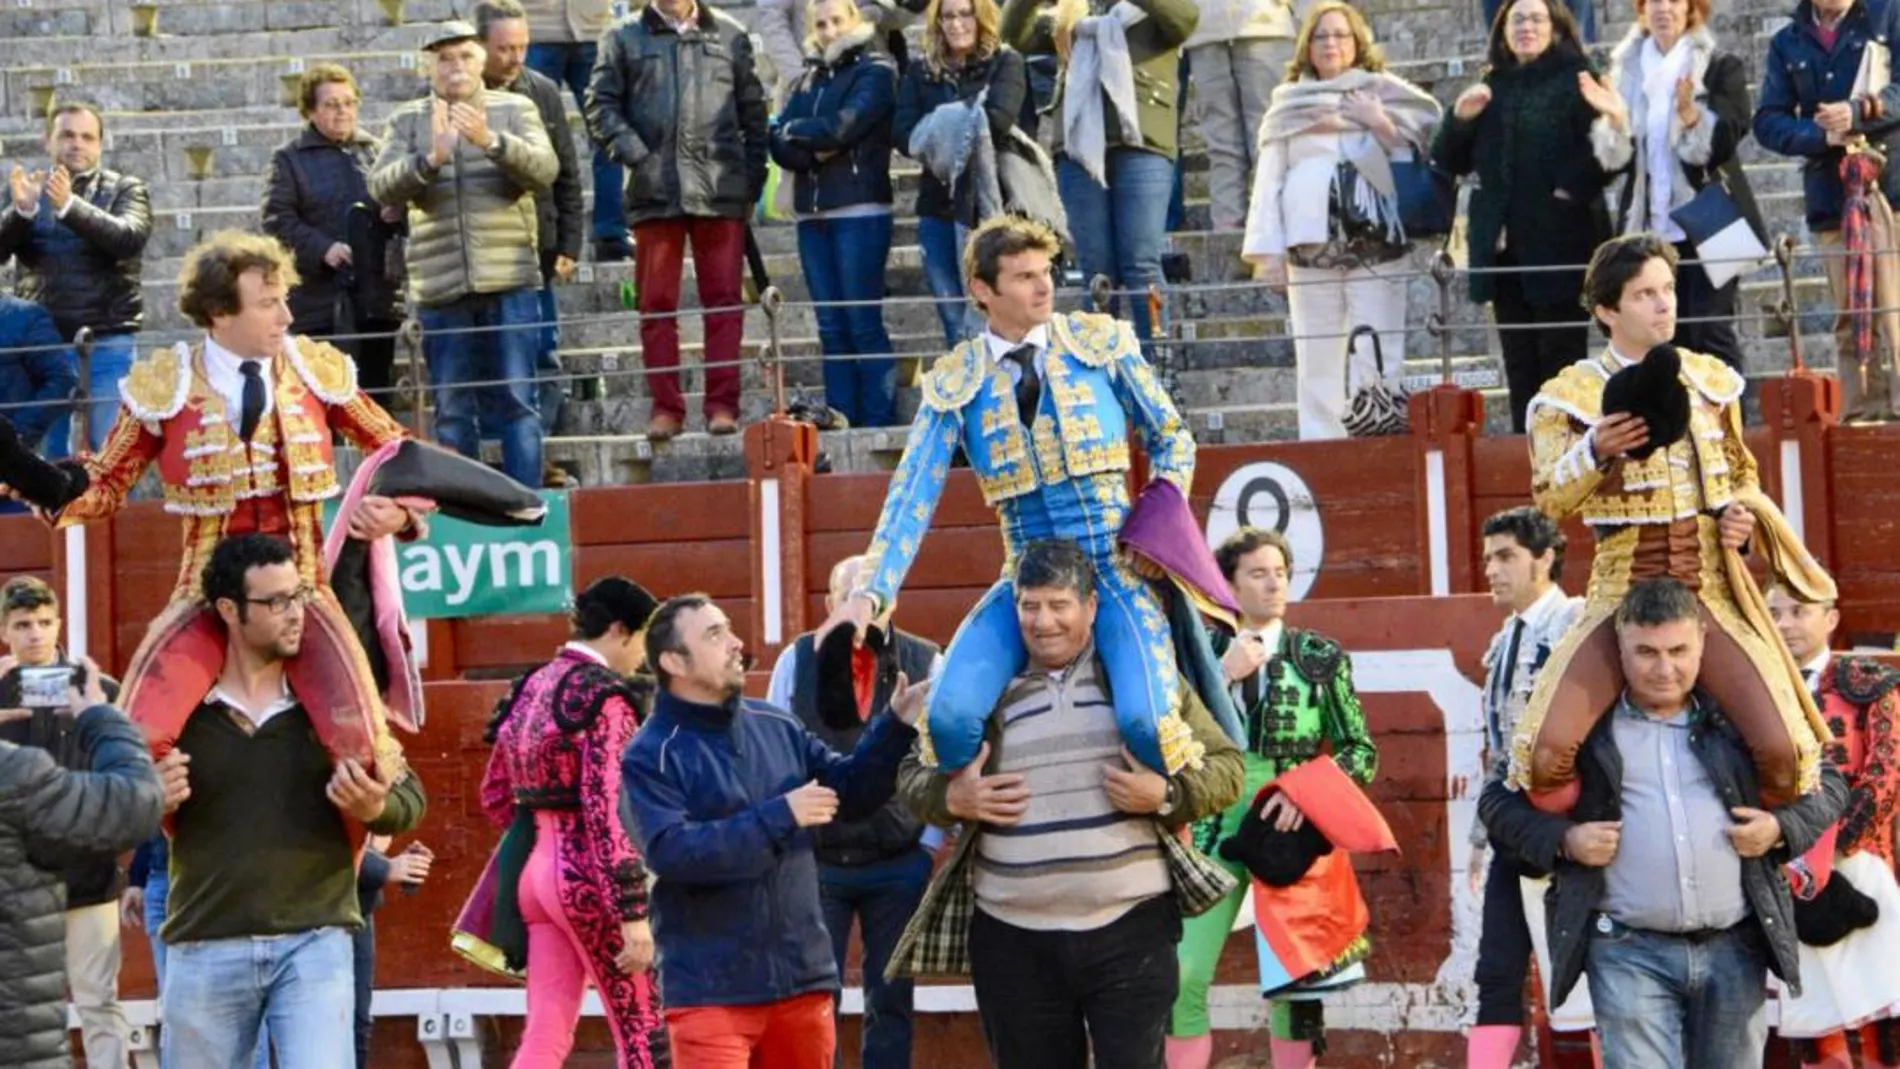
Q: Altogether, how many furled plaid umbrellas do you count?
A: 1